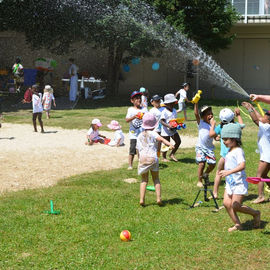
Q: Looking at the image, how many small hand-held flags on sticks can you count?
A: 0